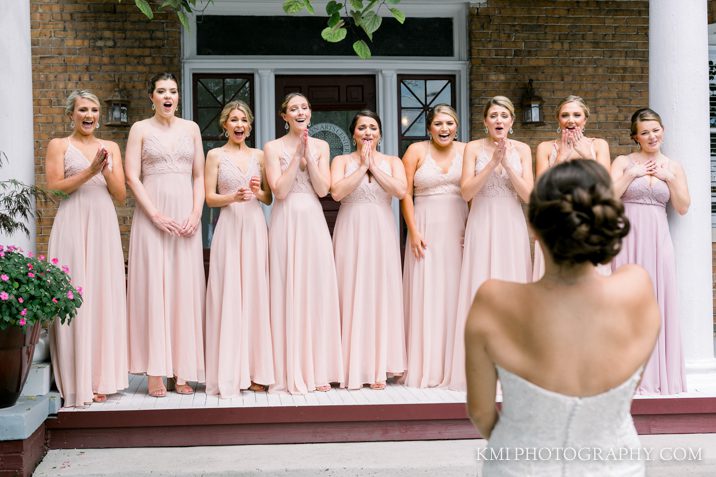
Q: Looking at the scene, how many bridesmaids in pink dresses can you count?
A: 8